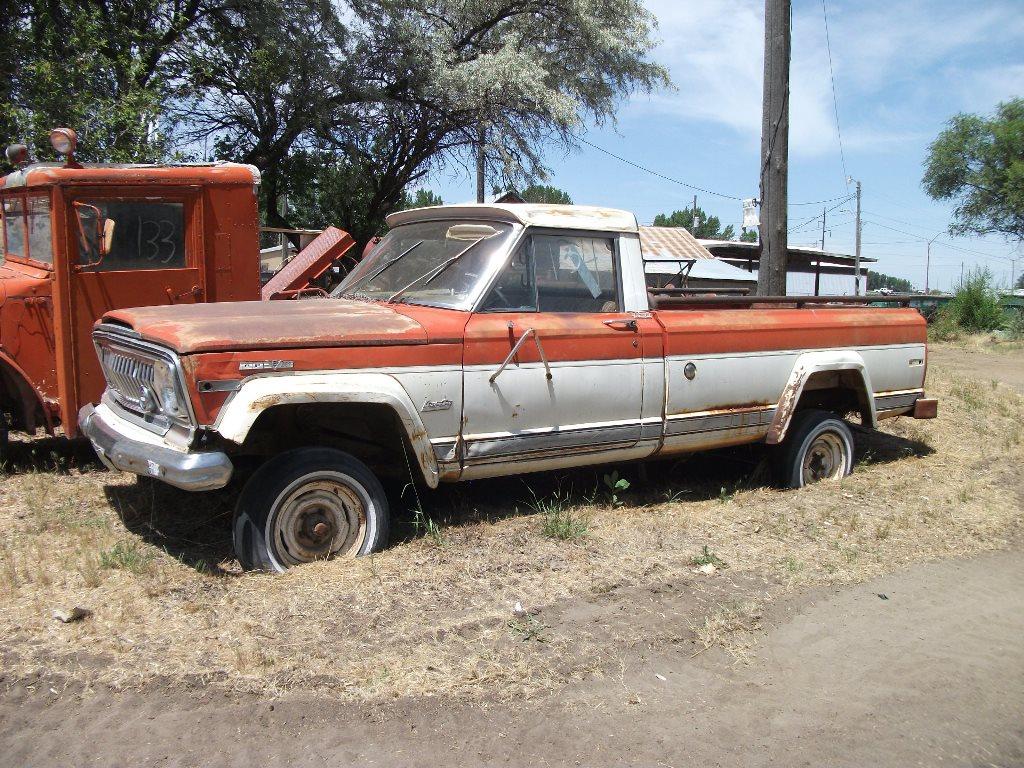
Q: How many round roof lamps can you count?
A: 2